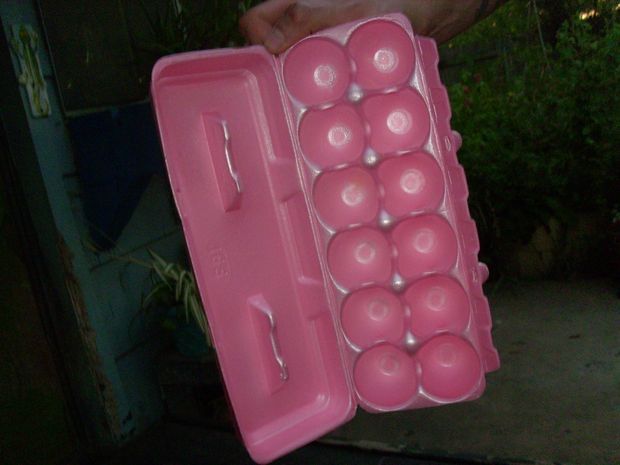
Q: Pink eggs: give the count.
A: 0